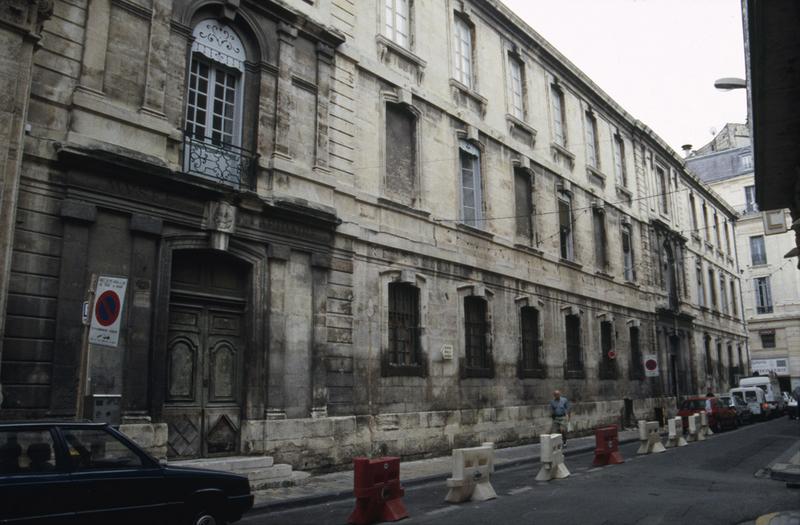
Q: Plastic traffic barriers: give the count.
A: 8